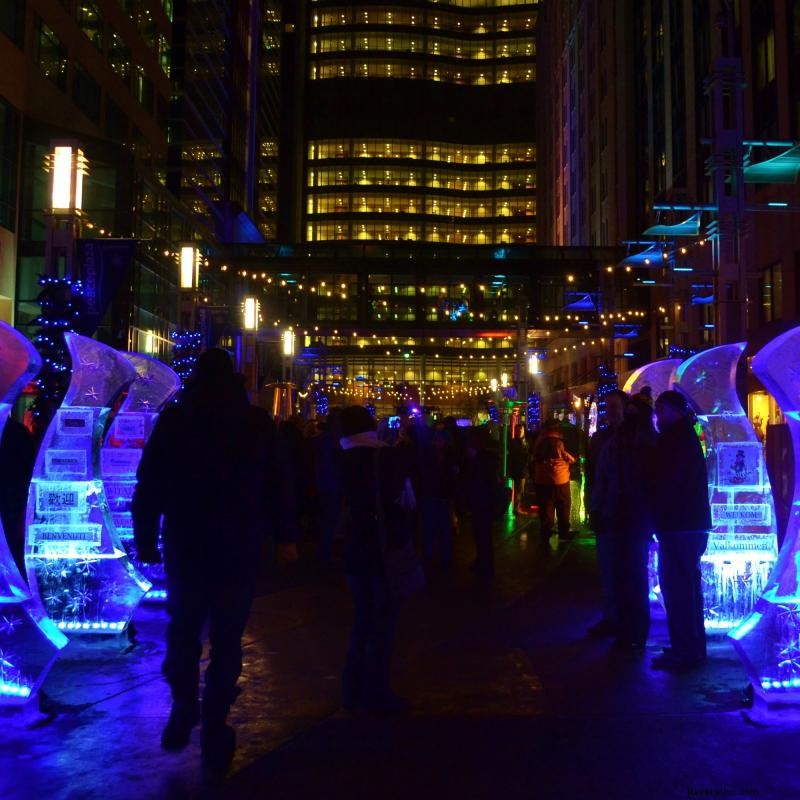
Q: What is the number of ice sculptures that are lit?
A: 6